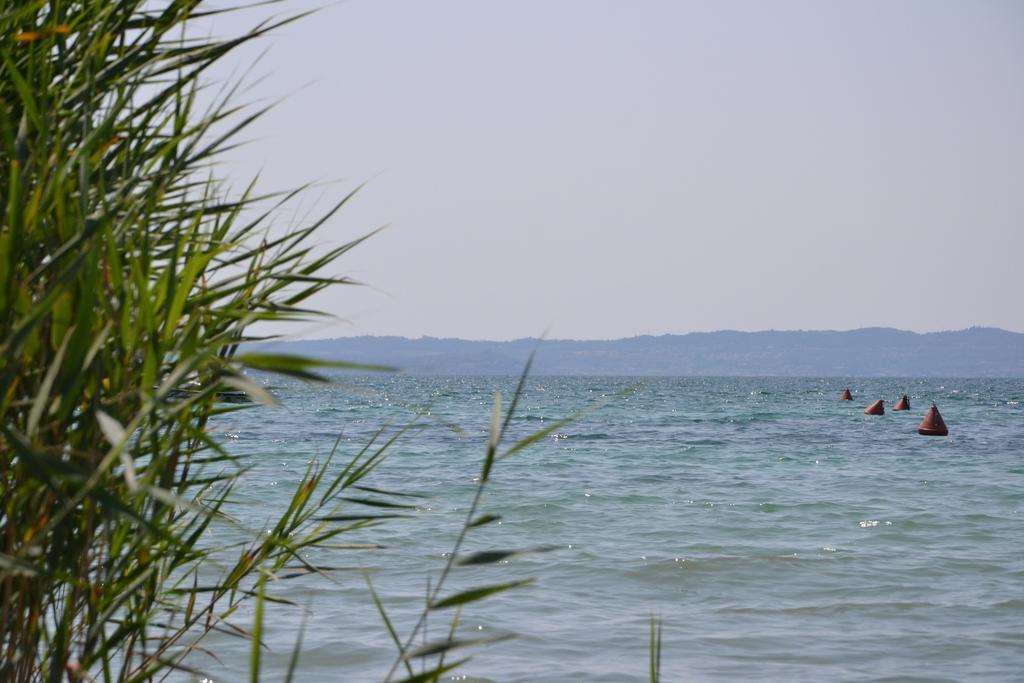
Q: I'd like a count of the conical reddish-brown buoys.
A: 4